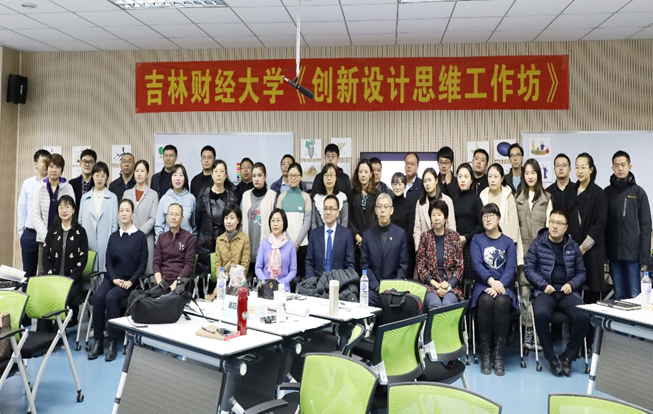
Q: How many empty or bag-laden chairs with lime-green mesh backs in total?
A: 9